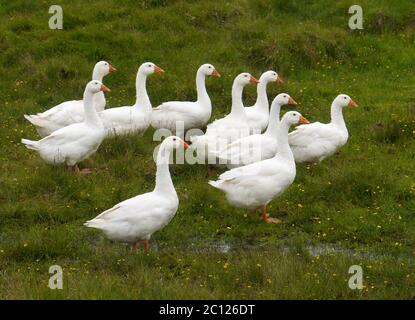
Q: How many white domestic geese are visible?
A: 10